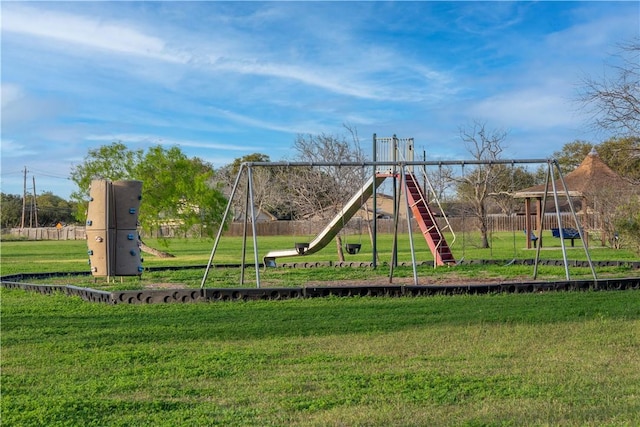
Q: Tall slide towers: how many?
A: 1